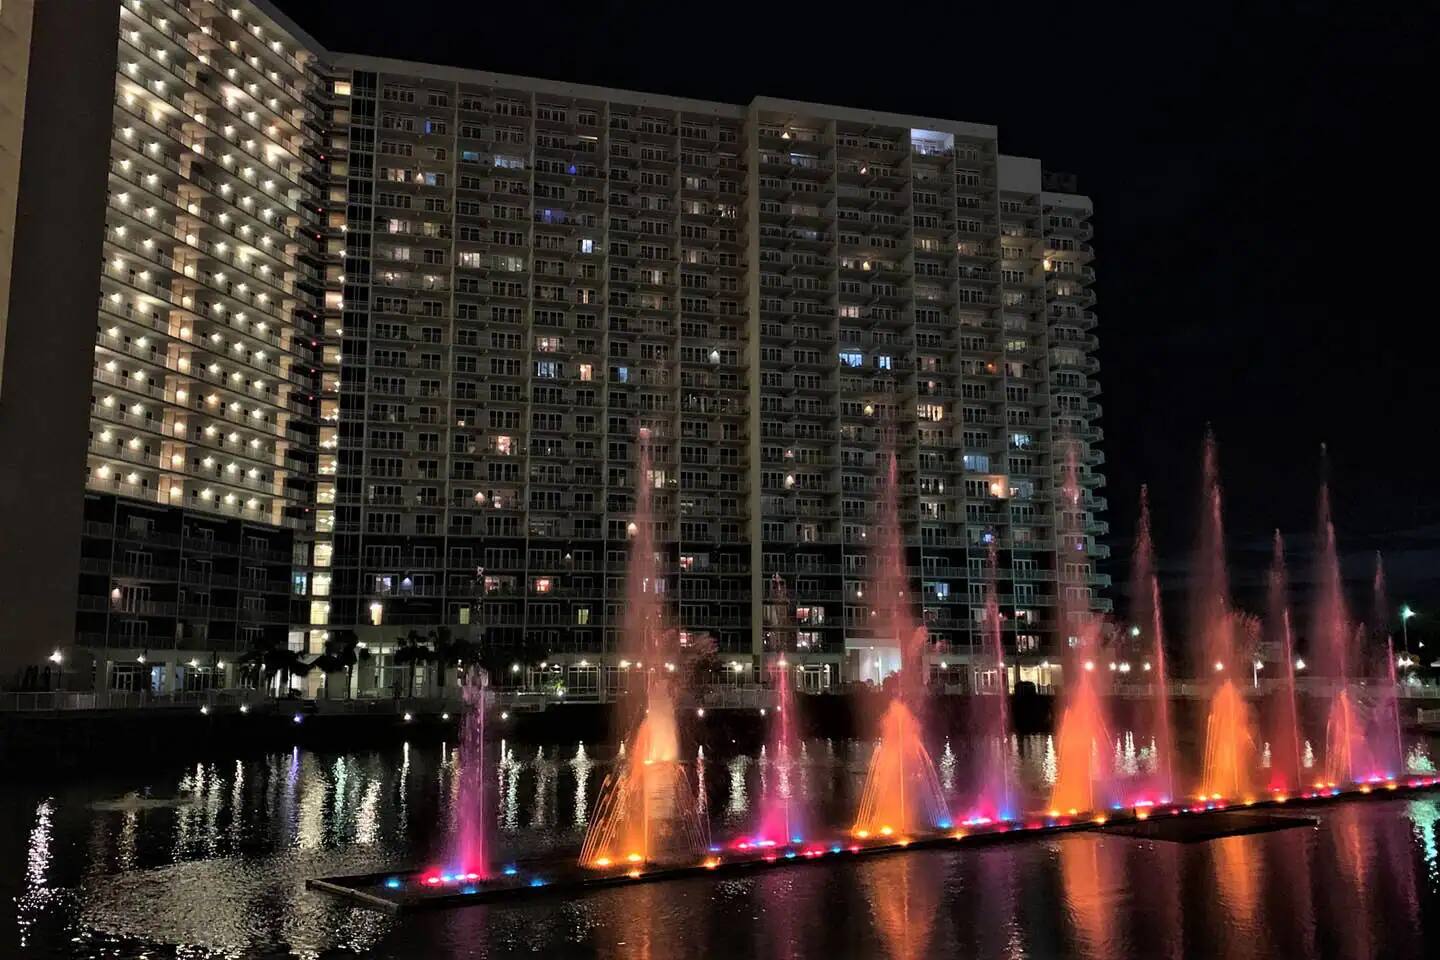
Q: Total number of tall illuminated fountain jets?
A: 11